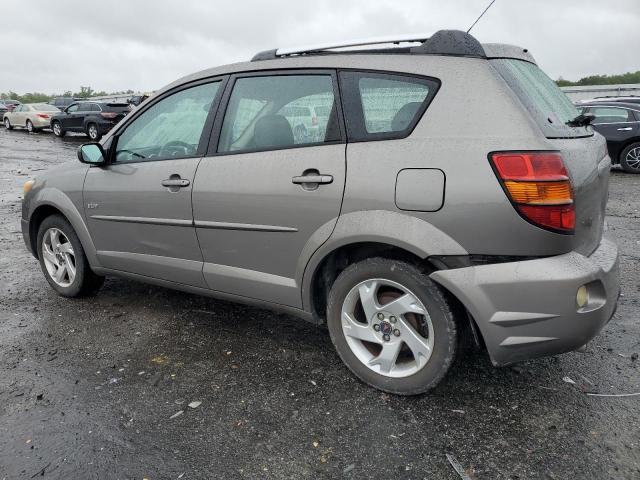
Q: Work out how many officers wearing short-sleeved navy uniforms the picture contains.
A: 0